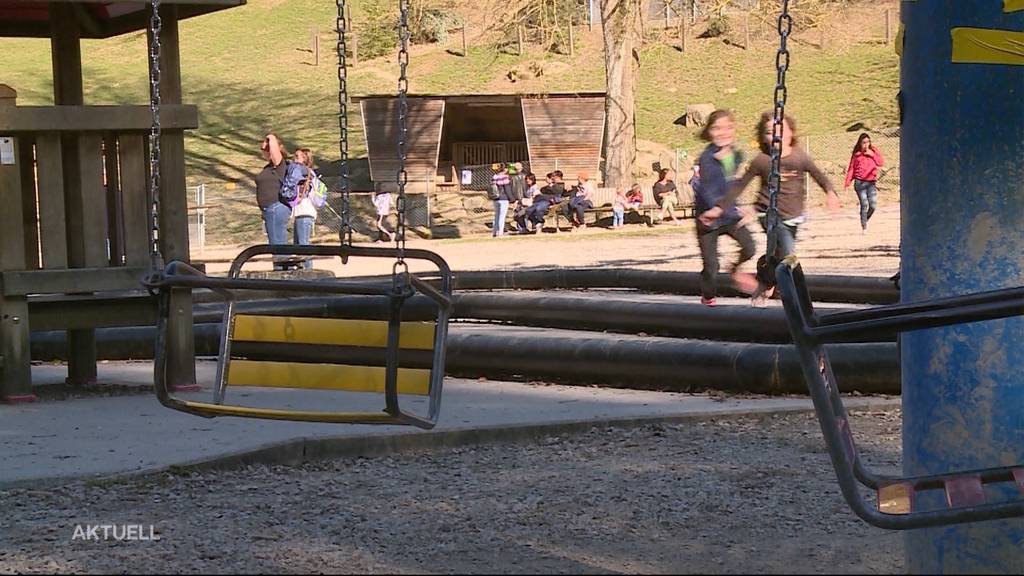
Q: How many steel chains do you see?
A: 4